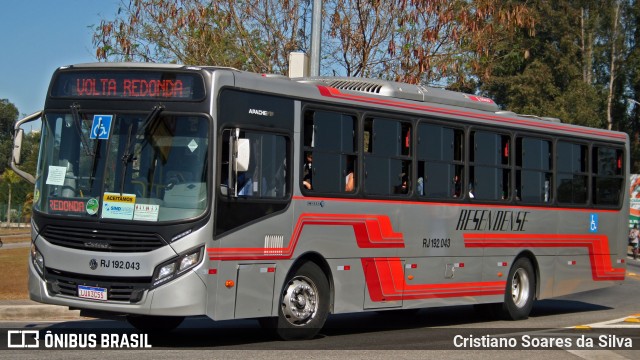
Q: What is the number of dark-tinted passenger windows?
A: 7